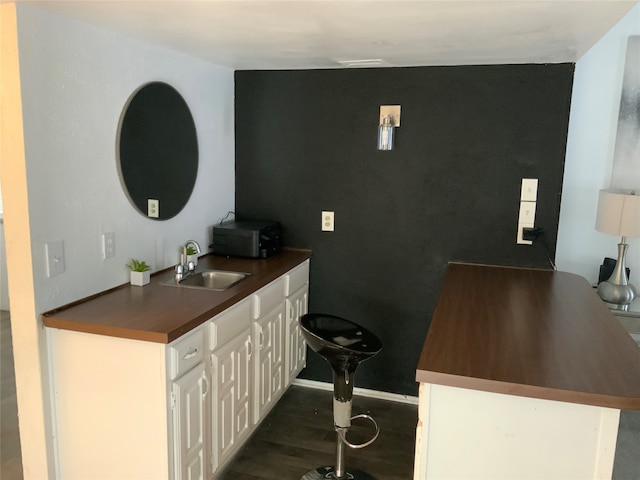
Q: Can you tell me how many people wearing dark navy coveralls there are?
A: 0